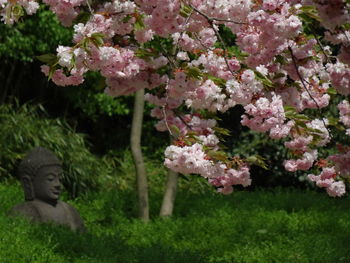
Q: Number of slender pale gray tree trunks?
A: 2